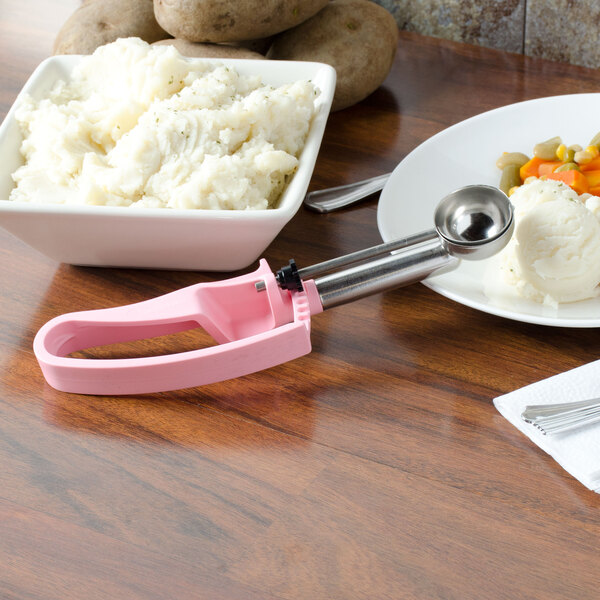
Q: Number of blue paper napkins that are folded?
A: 0